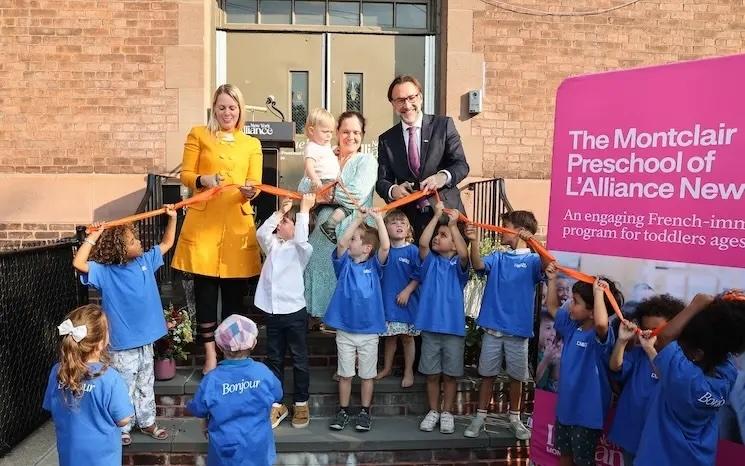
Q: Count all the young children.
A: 12